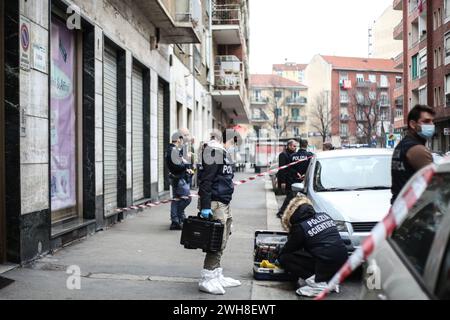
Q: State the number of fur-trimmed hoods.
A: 1